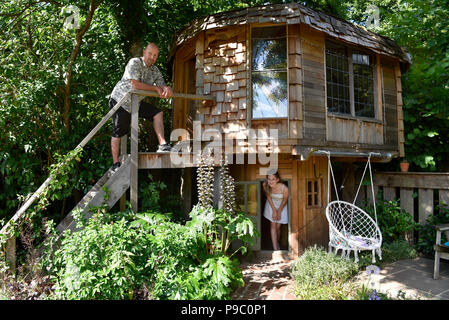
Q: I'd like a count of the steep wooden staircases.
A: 1